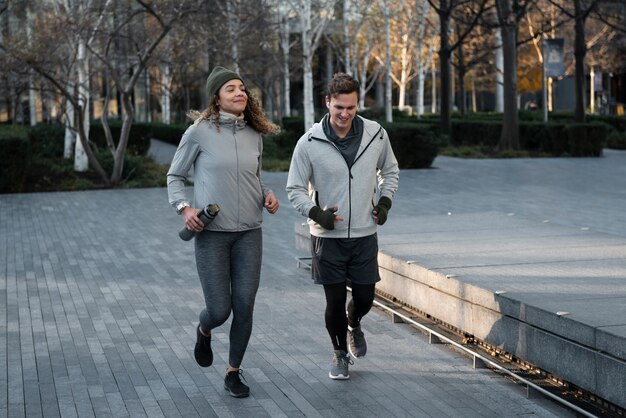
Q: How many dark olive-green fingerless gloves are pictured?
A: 2